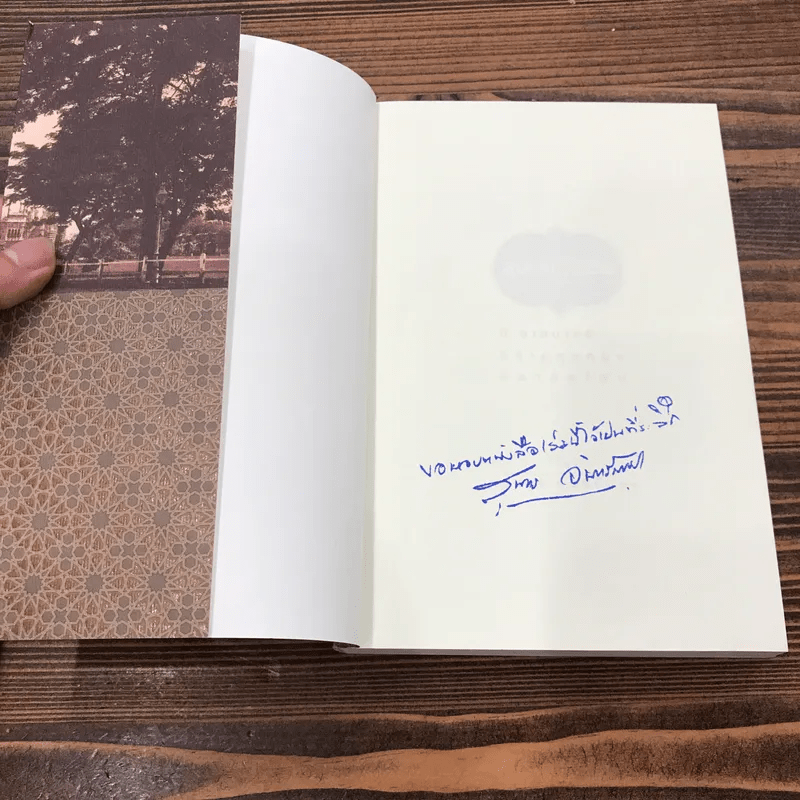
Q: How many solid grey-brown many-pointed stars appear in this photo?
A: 15